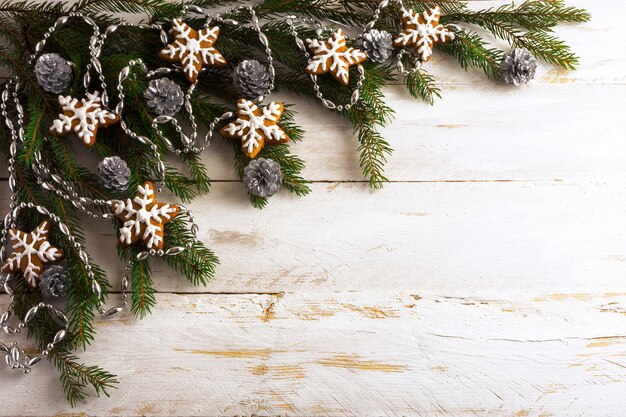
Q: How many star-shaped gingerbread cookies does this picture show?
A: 7